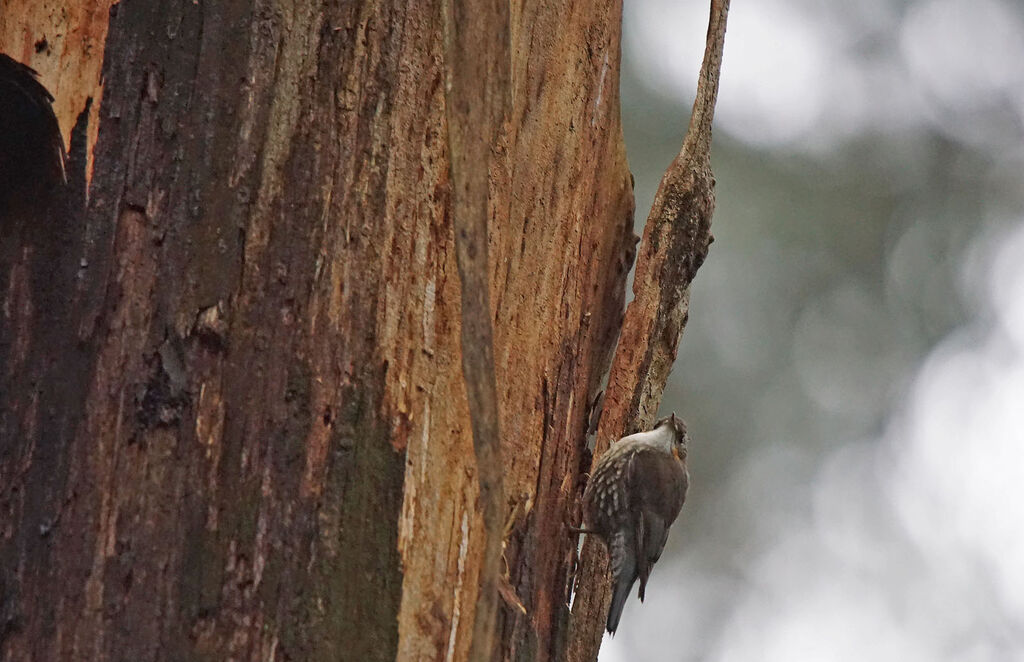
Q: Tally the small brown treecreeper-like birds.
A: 1